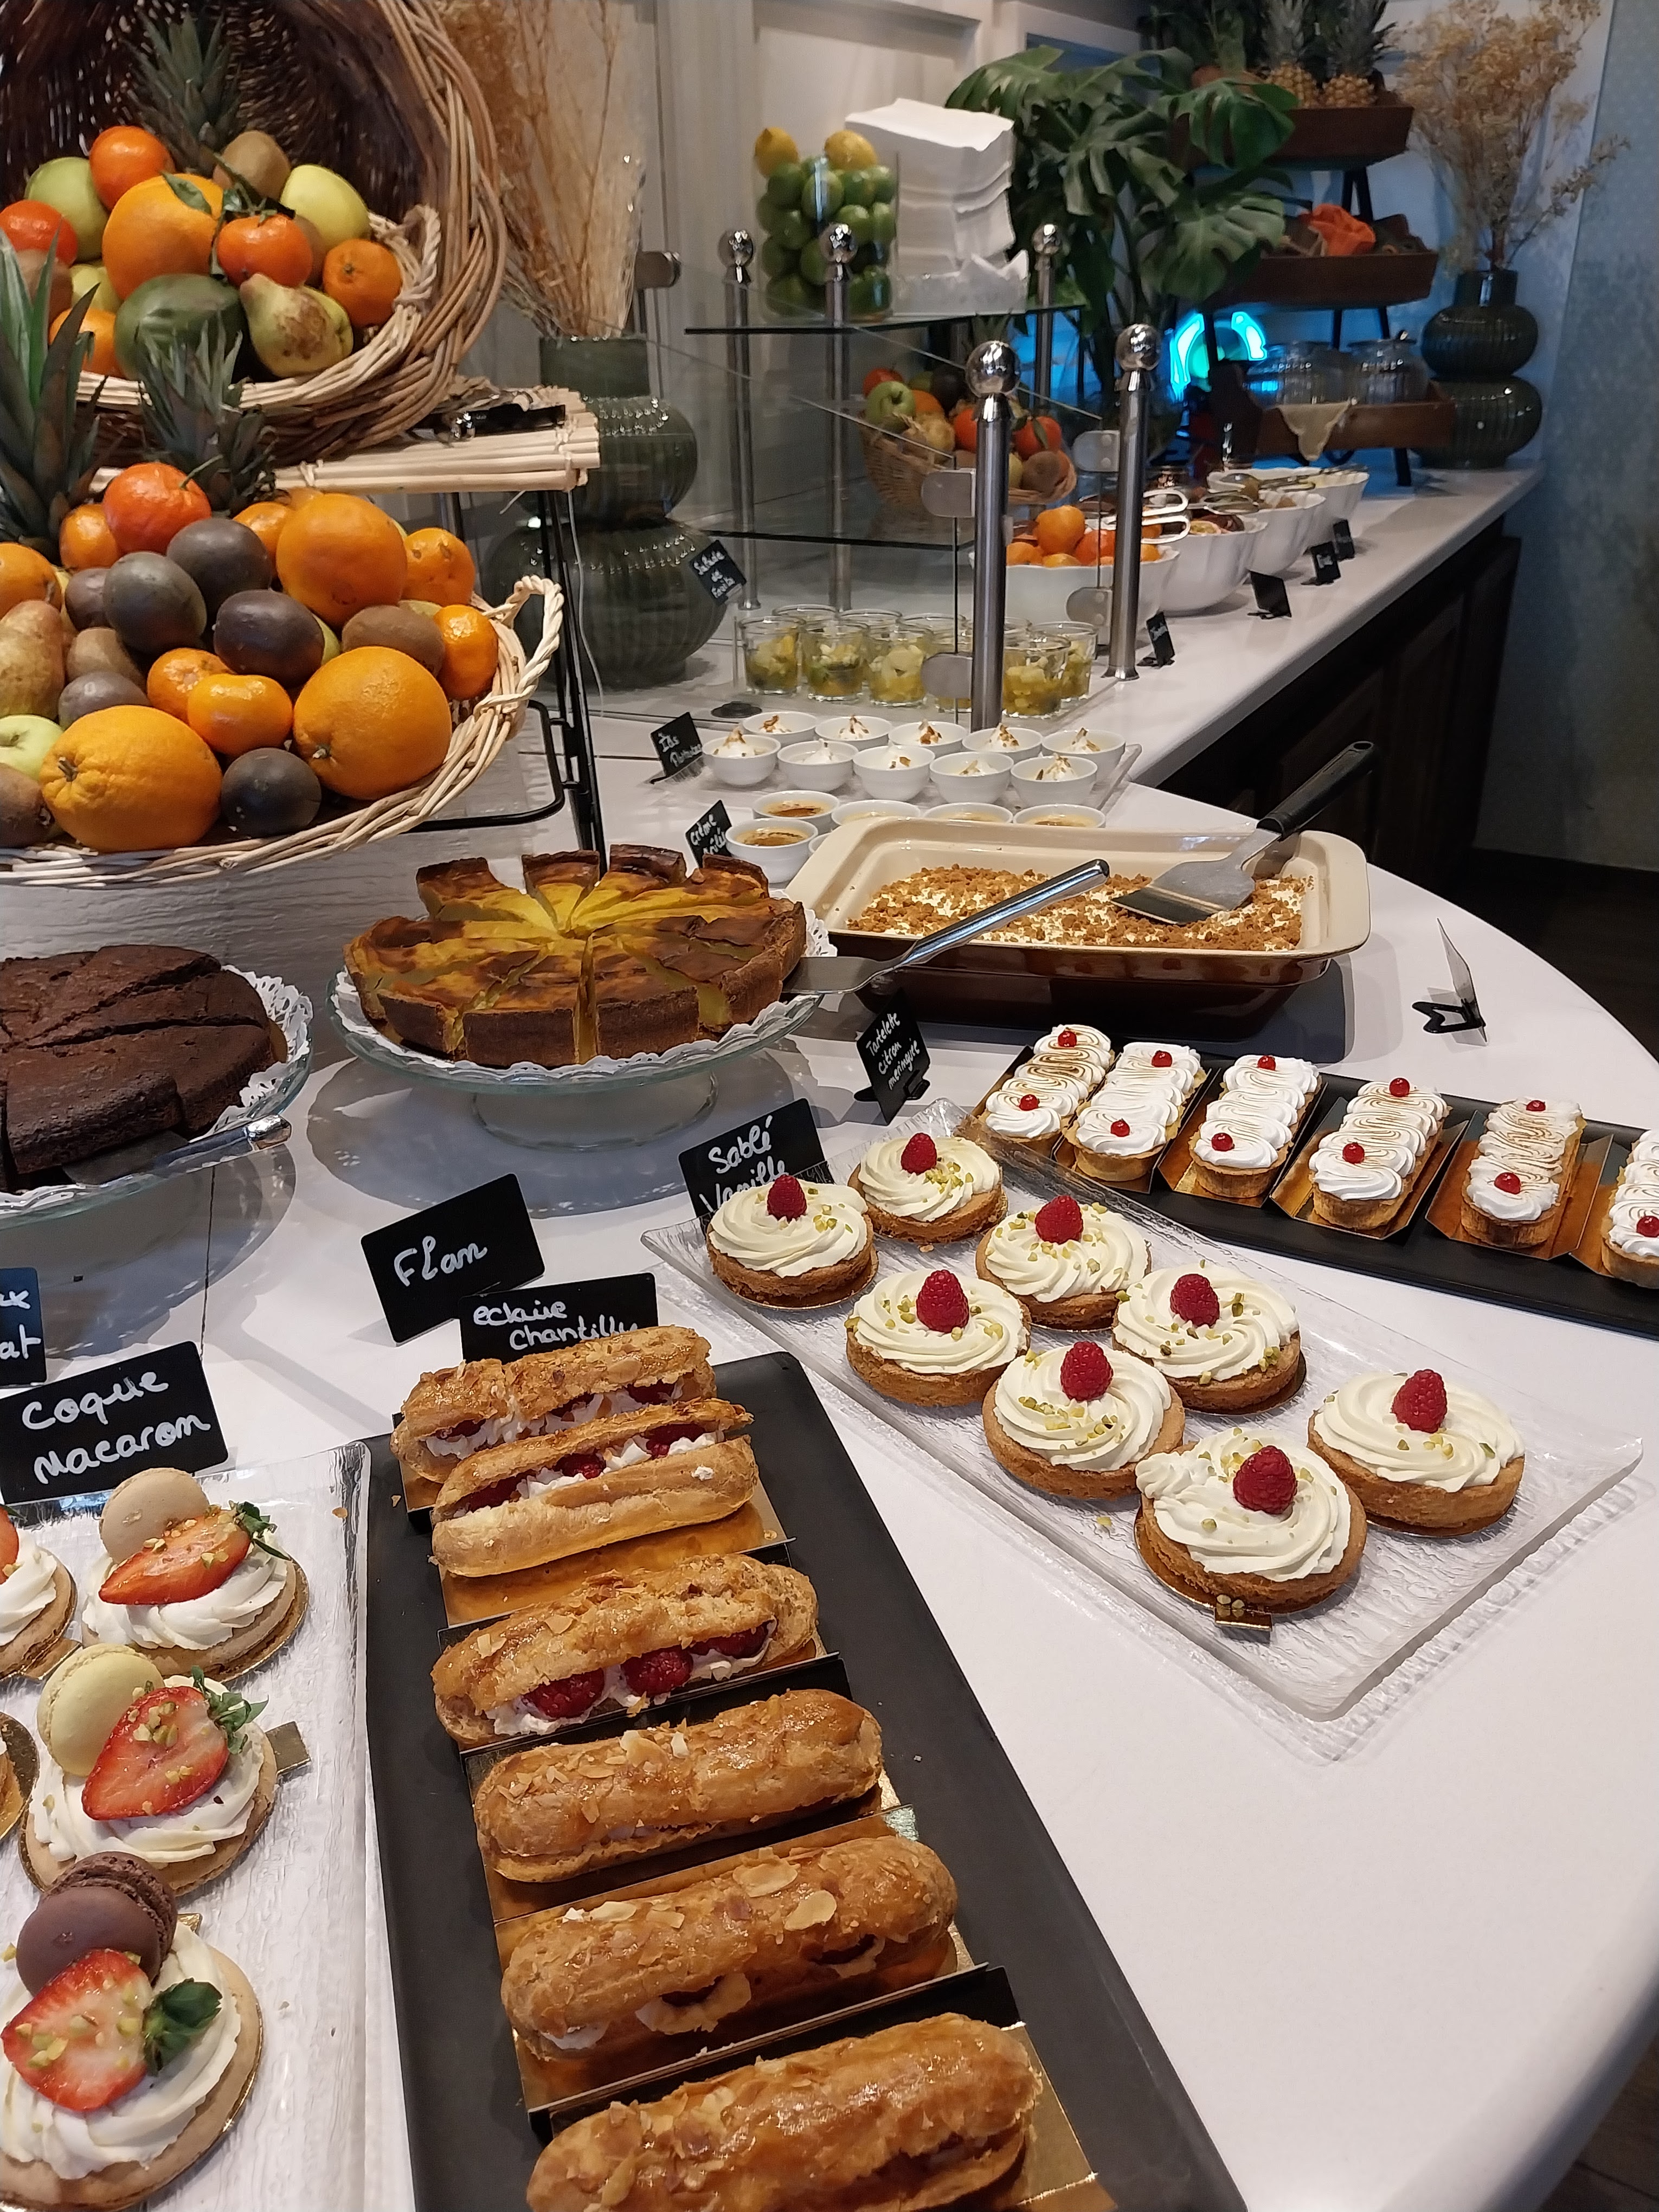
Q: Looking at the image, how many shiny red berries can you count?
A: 11